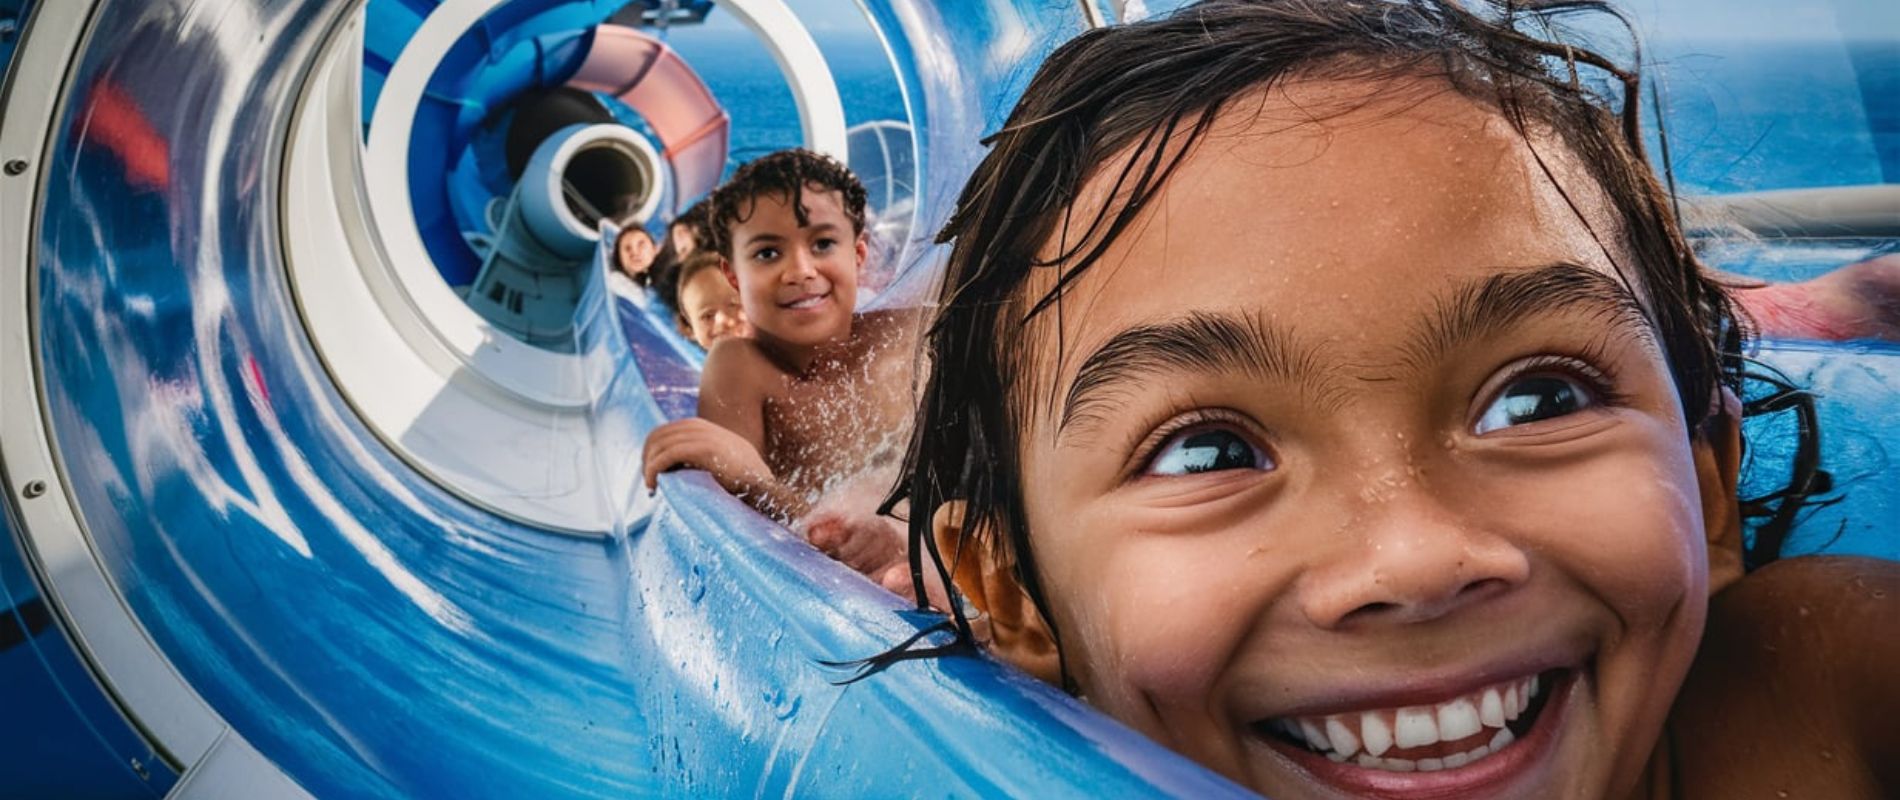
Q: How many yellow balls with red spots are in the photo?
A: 0